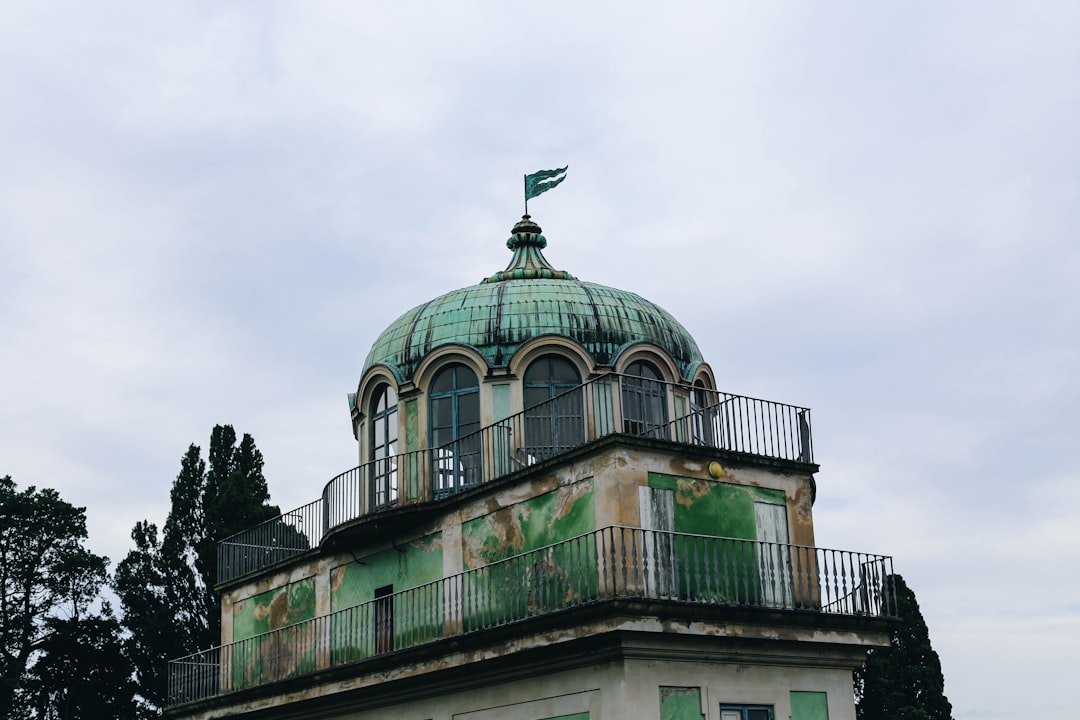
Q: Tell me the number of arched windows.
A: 5